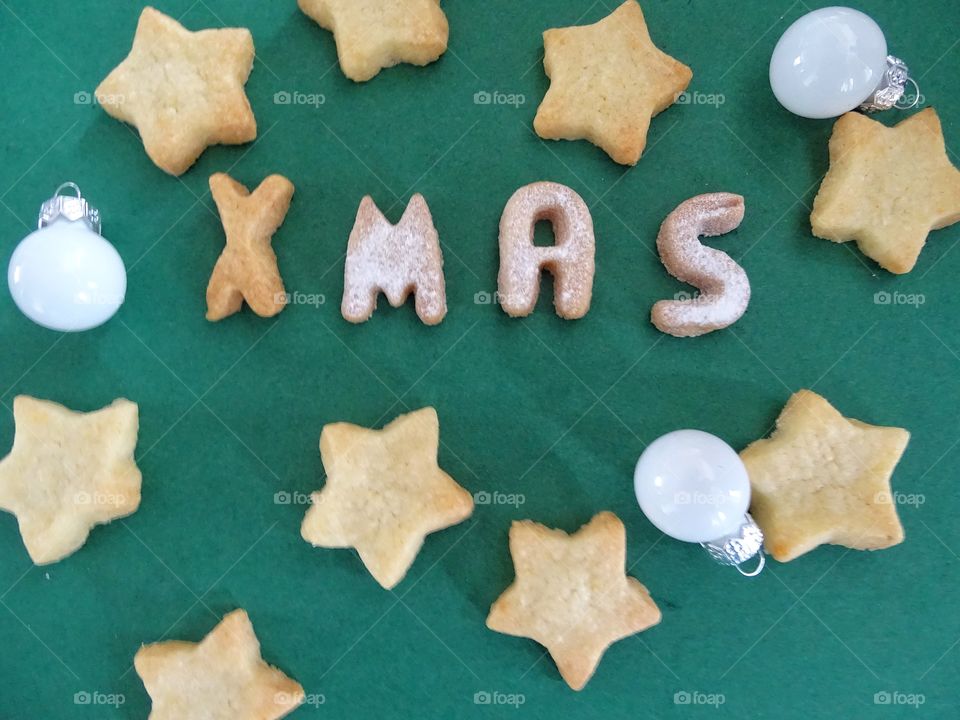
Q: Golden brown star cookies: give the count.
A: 9